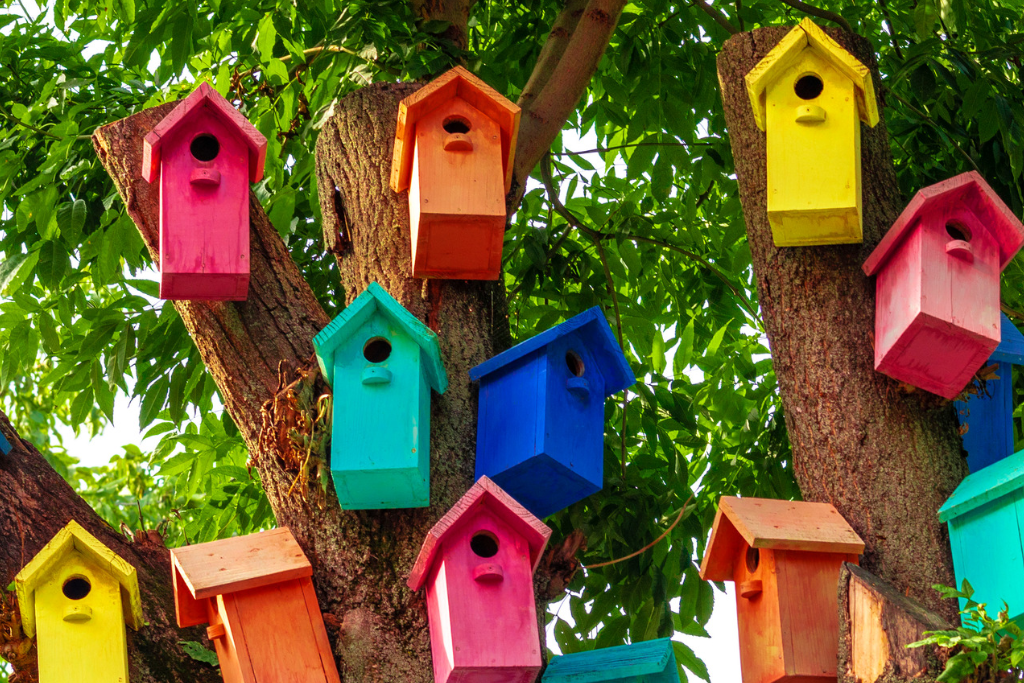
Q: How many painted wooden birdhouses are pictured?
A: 13